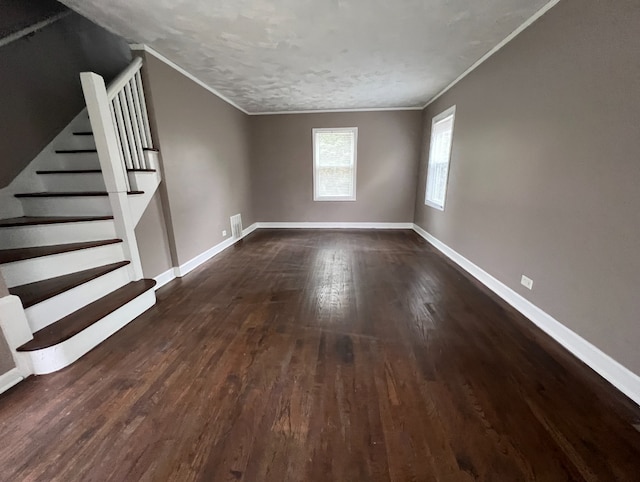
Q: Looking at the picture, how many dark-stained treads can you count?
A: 8